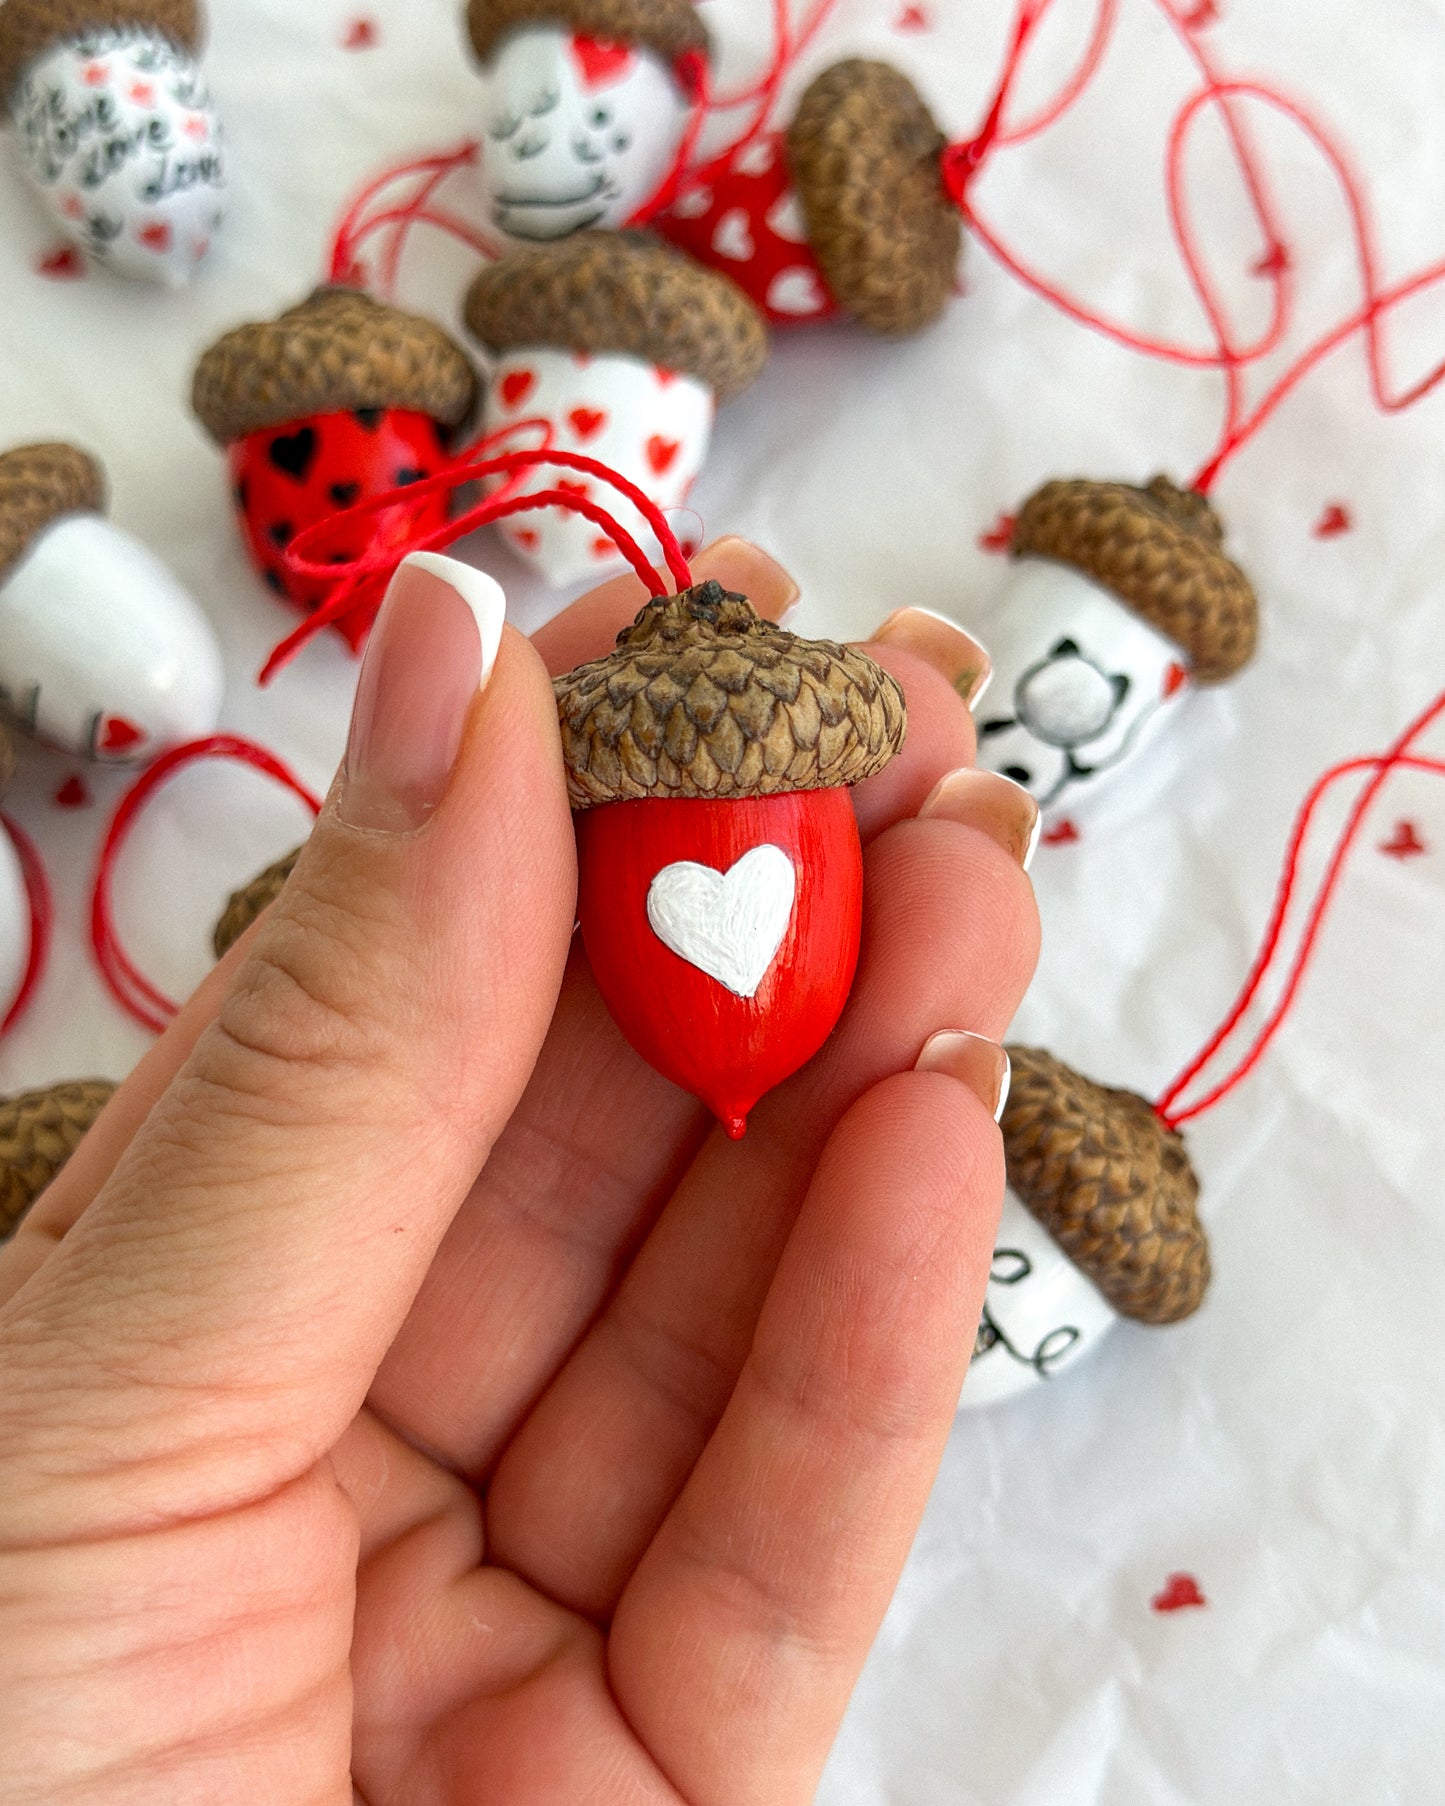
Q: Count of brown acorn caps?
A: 11